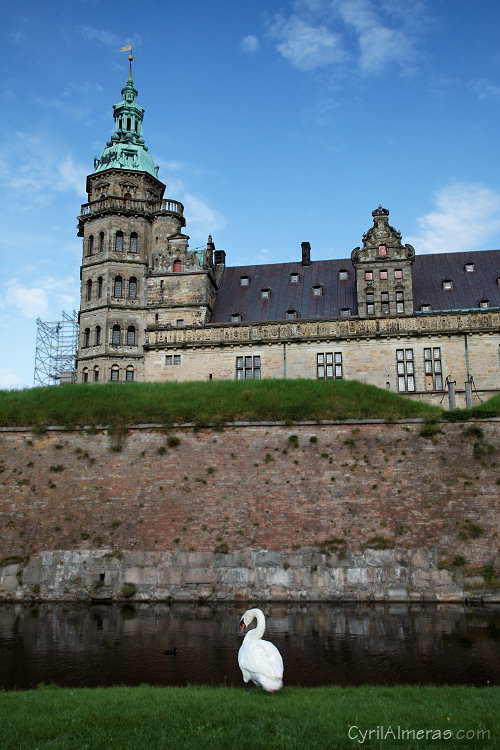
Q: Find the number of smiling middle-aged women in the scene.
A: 0